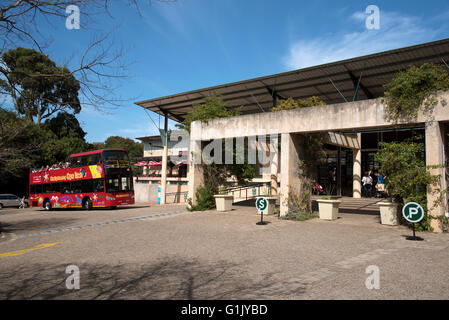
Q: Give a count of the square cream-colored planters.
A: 4